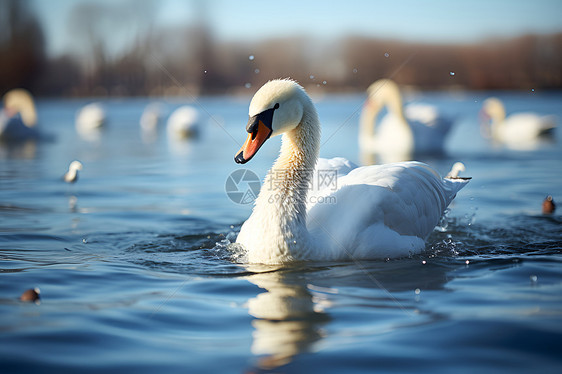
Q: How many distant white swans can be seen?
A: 6